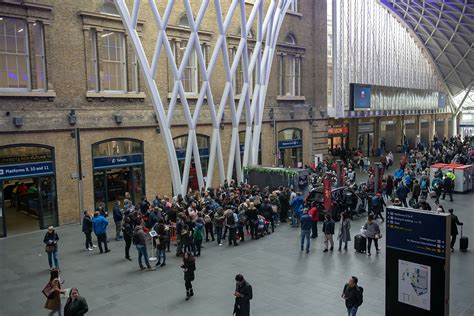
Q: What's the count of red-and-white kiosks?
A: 1